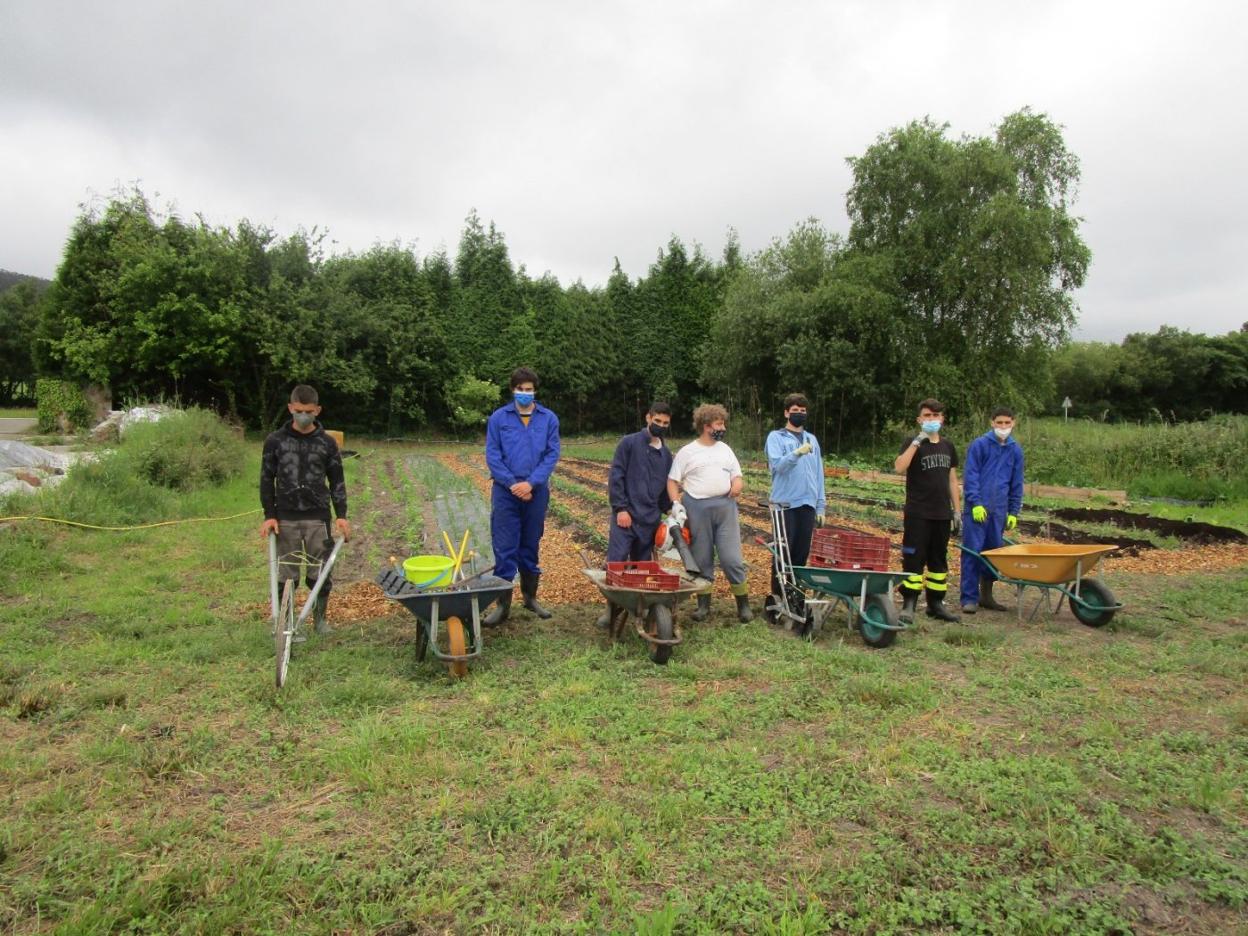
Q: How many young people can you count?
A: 7